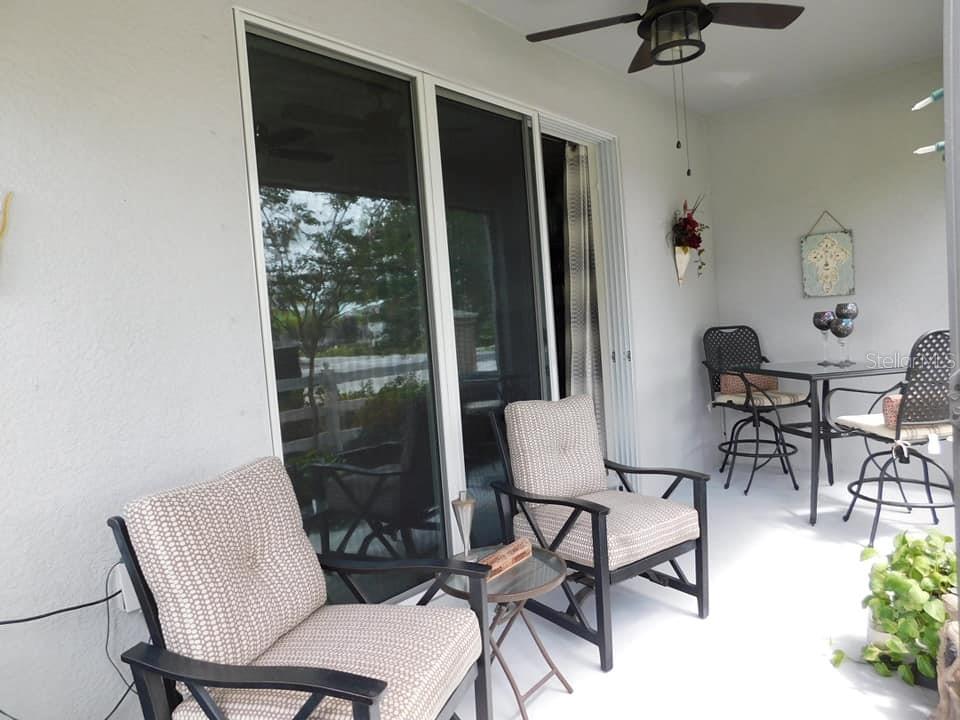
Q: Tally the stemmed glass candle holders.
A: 3